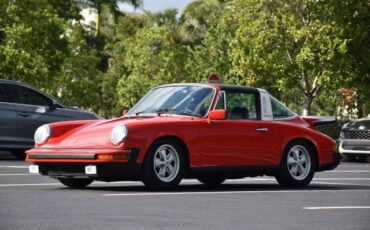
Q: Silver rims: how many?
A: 2